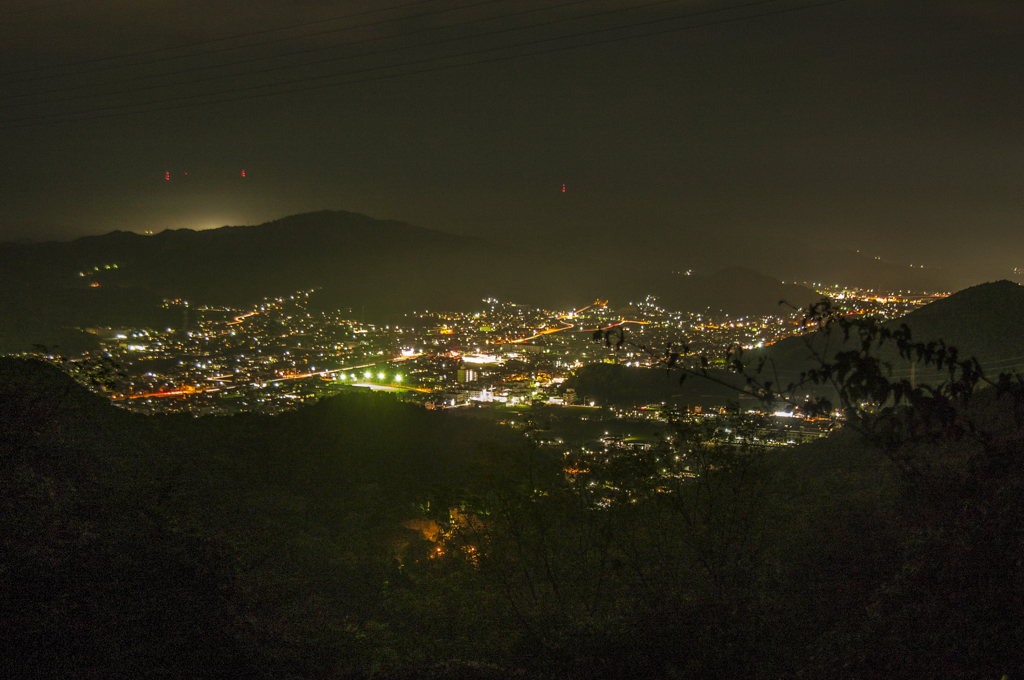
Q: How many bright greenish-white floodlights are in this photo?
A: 4